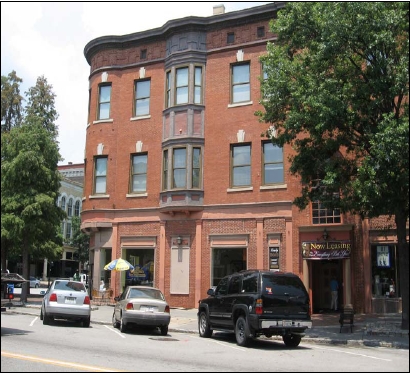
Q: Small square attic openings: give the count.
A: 3